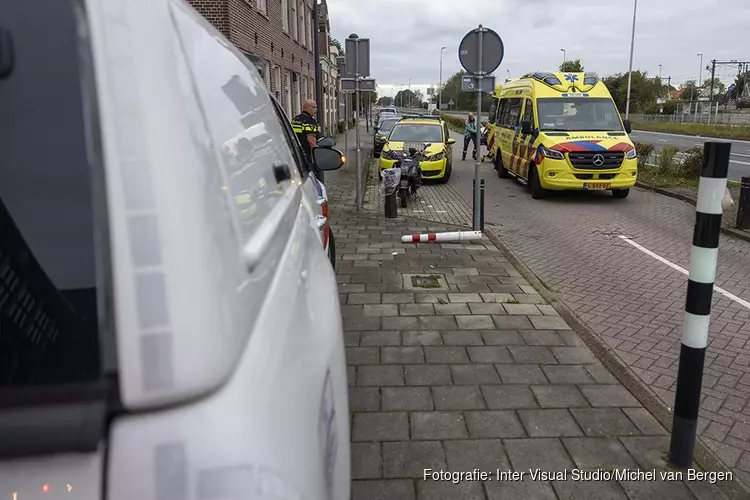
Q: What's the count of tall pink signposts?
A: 0